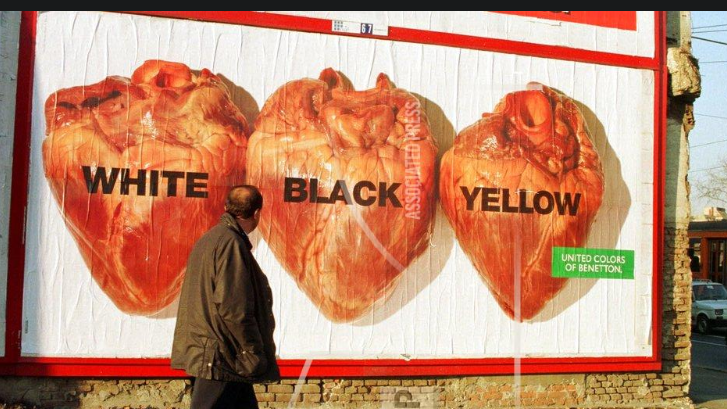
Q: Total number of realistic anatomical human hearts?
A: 3